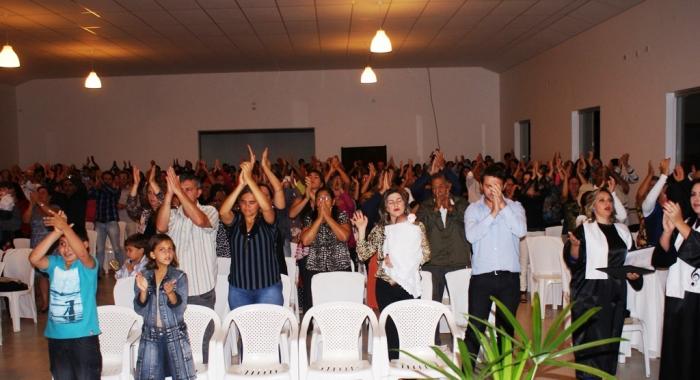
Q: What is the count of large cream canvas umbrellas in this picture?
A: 0